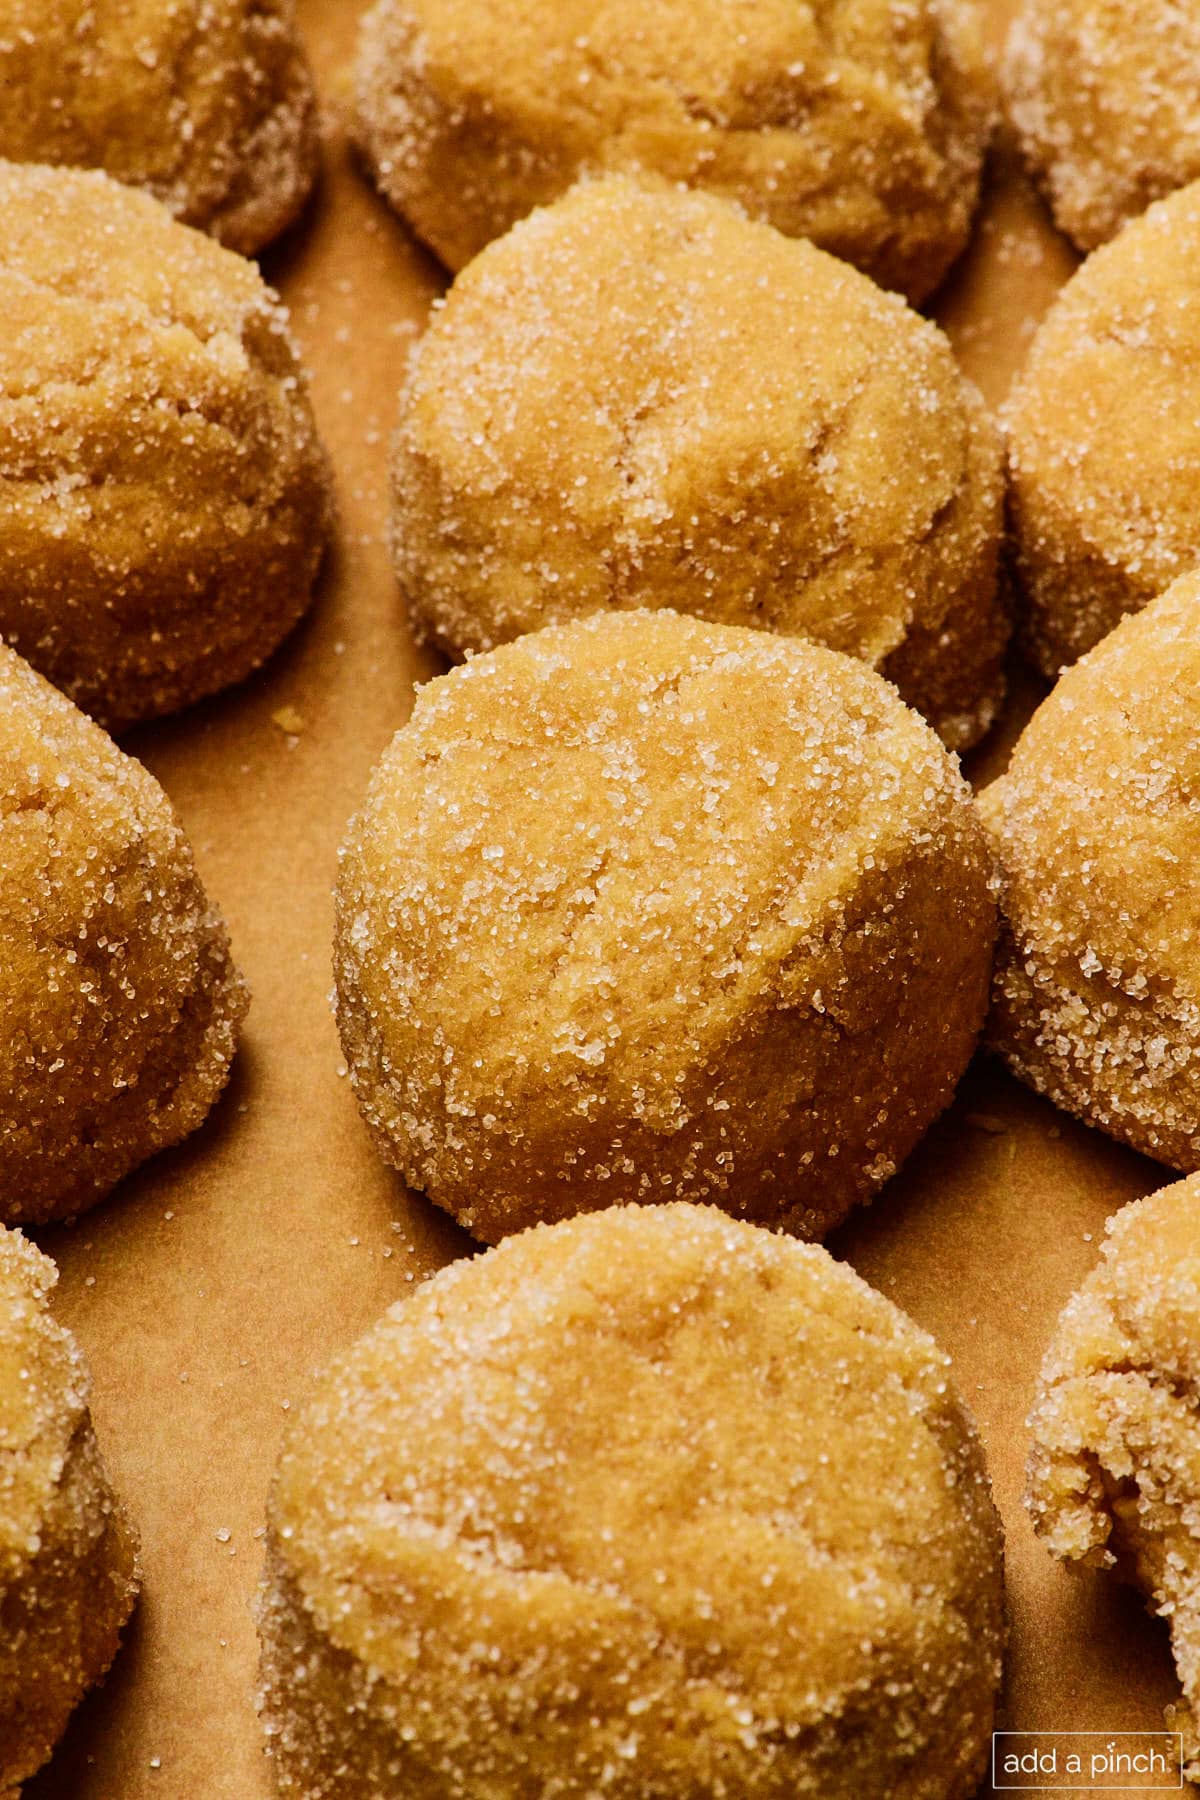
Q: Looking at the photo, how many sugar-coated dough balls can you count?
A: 12